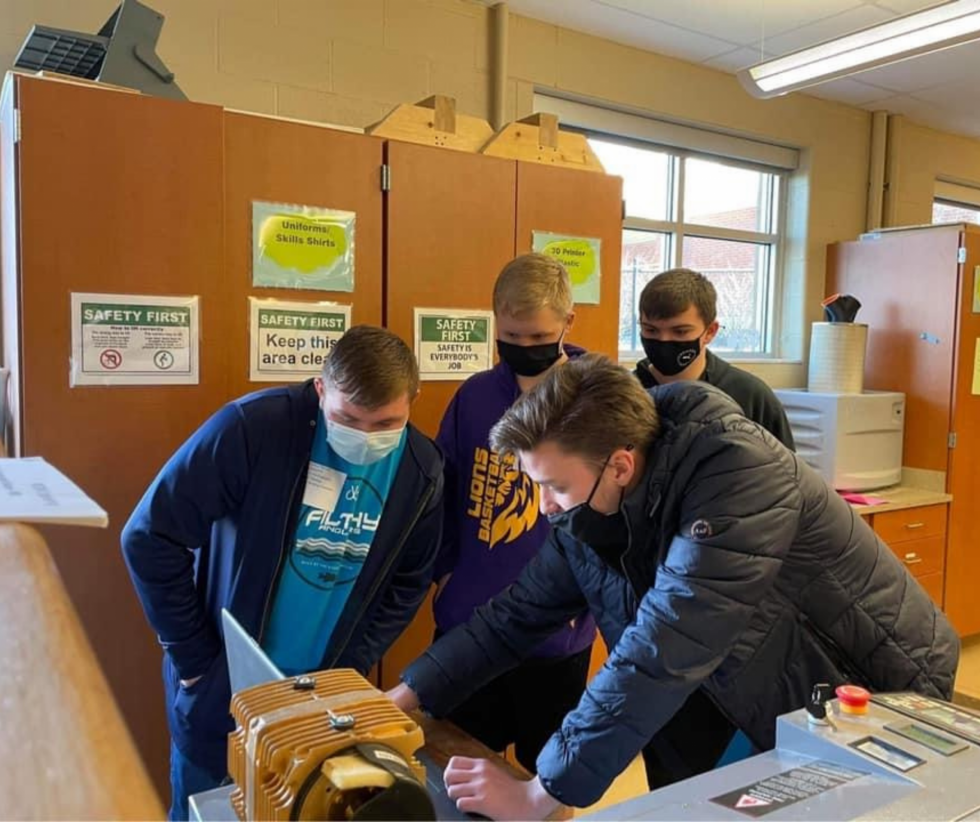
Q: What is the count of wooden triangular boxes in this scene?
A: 2